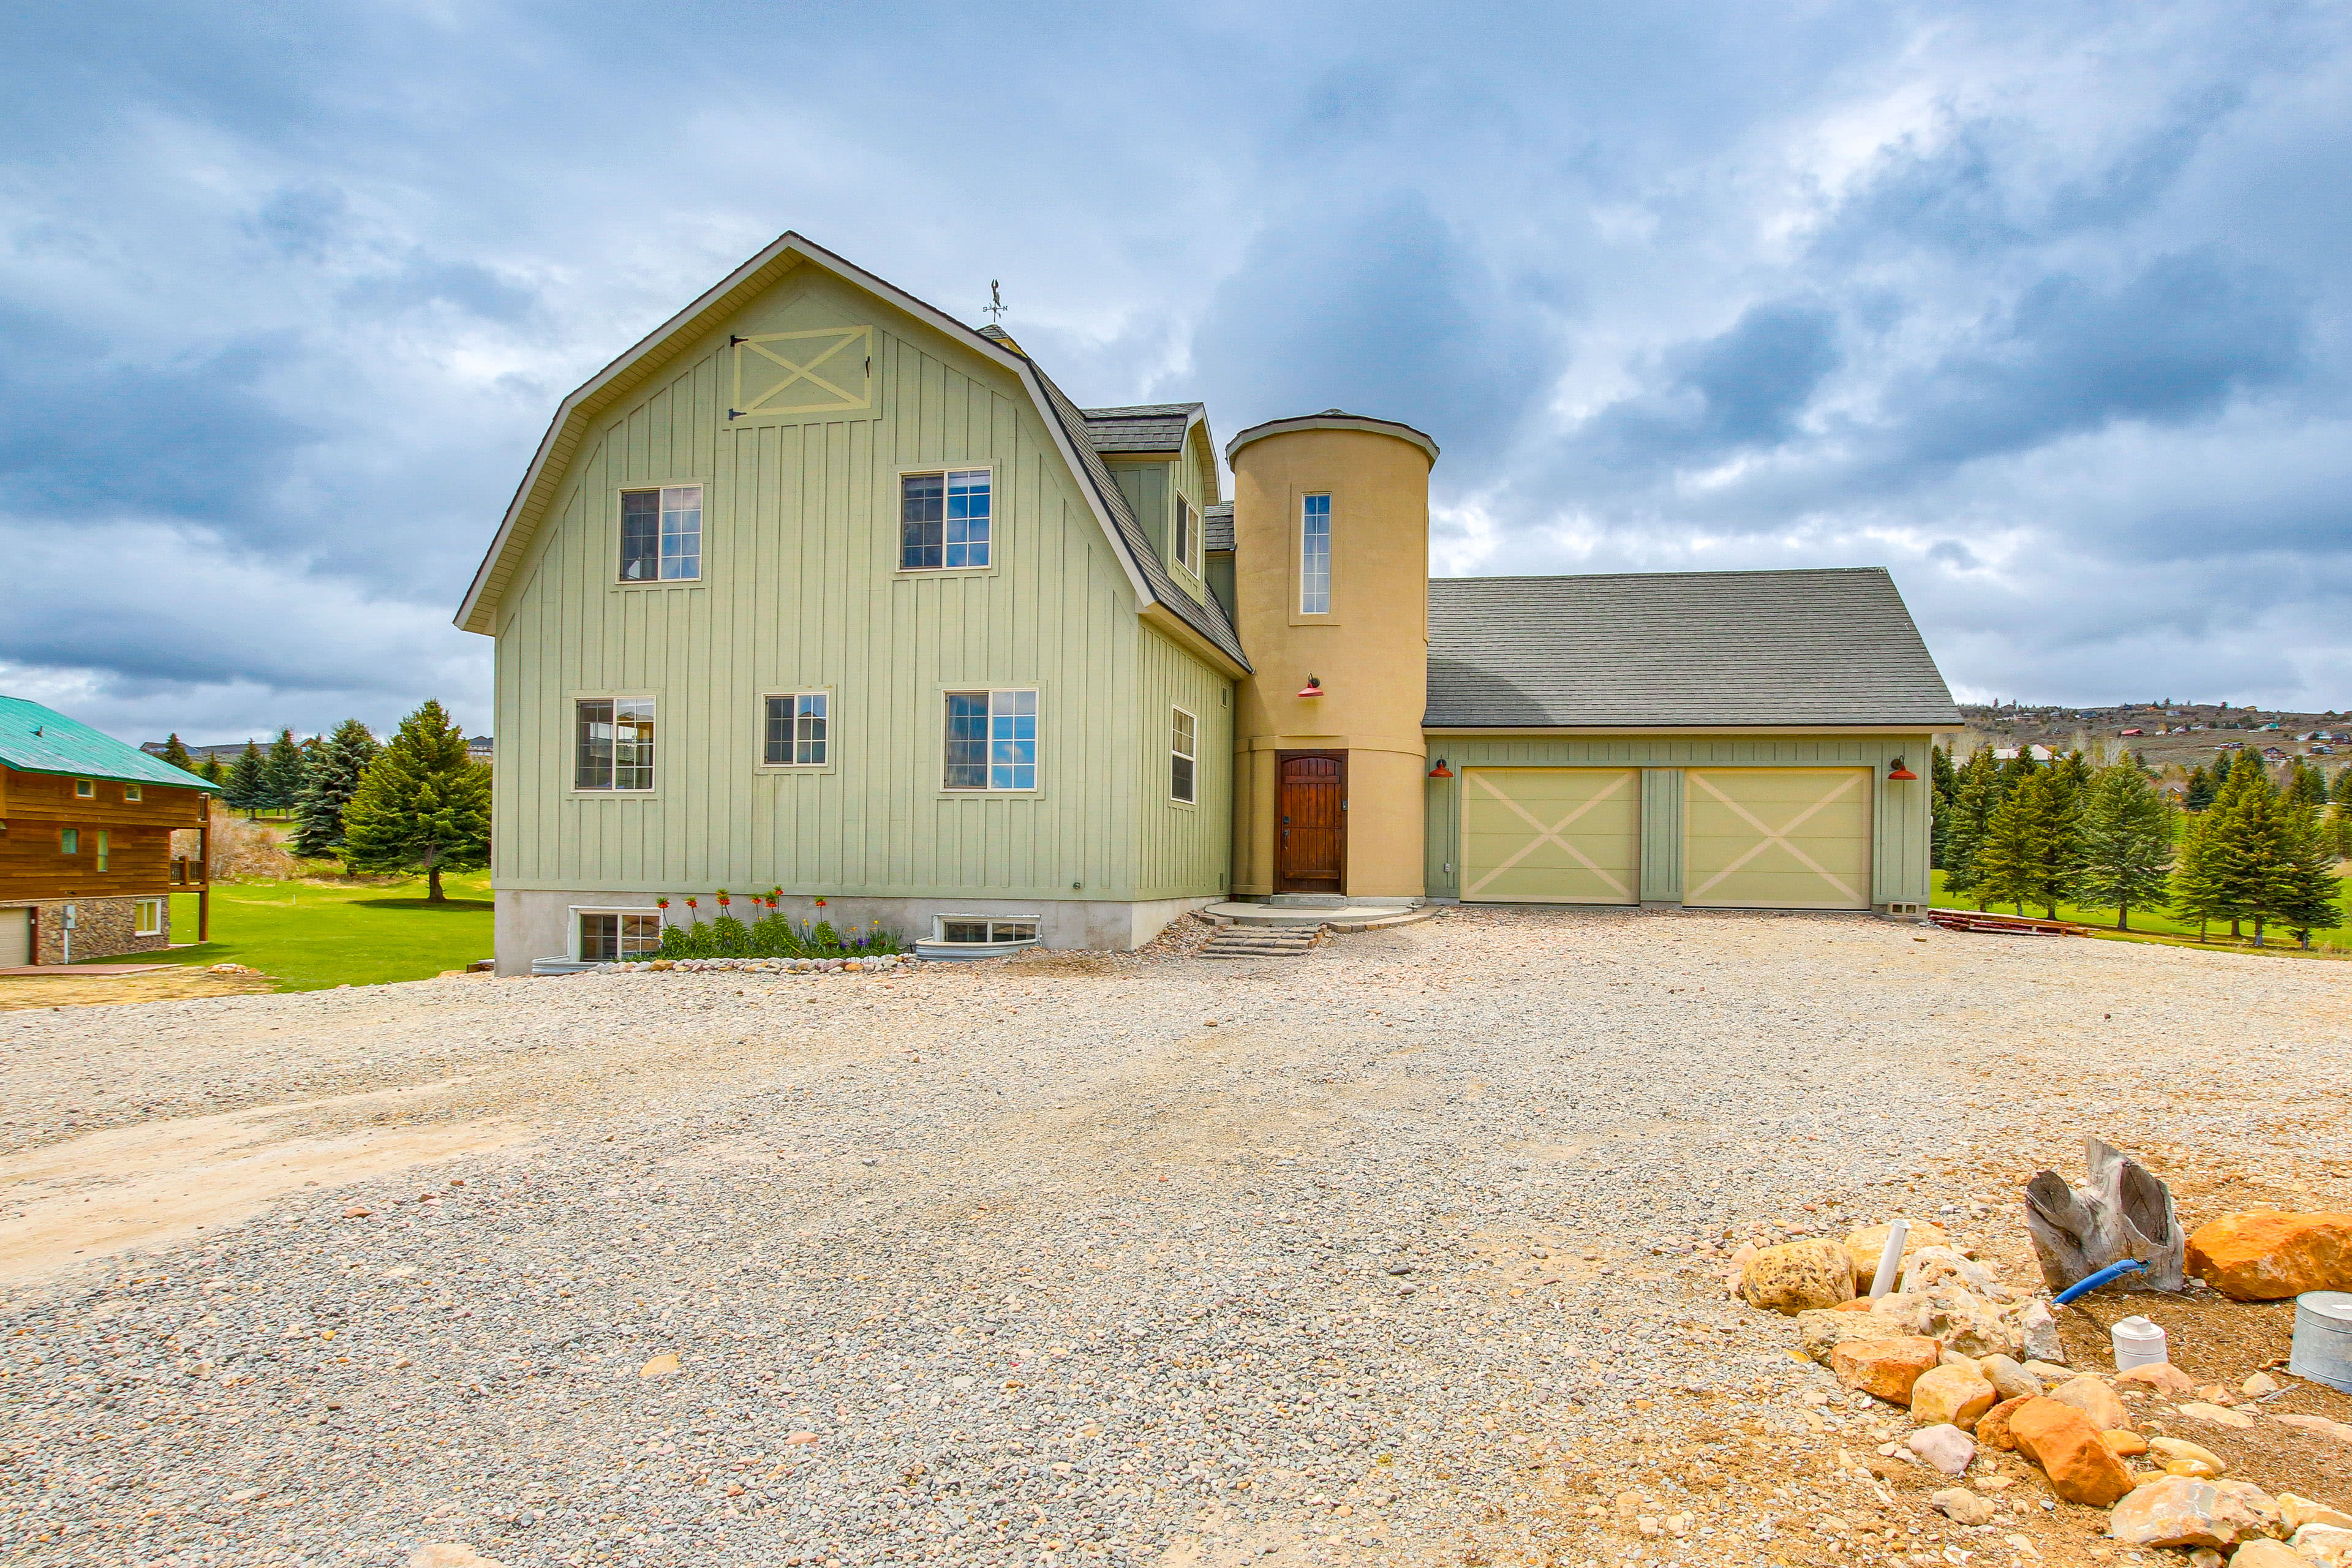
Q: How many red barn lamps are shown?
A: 3